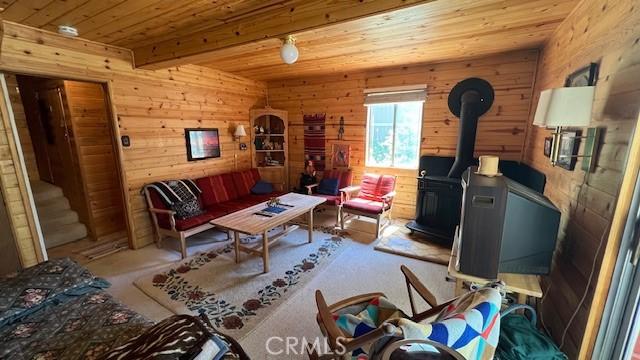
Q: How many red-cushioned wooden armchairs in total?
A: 2